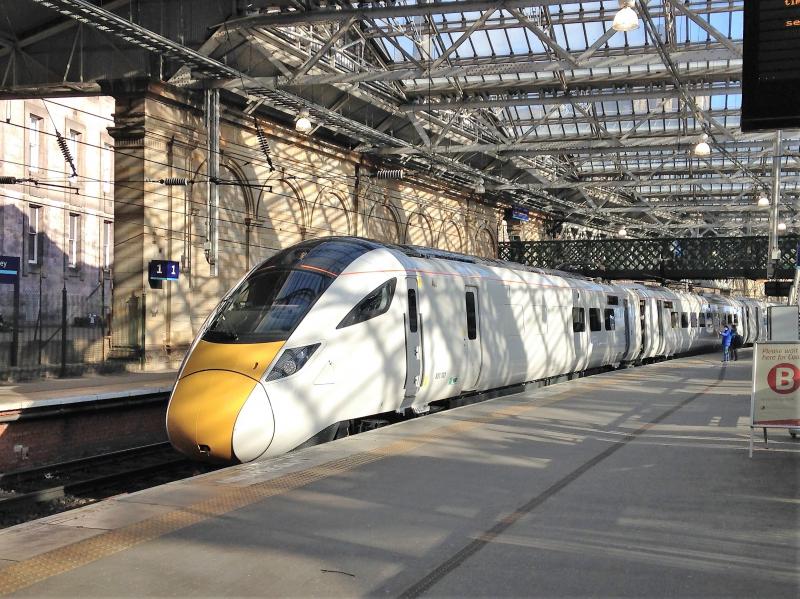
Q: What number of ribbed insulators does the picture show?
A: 5